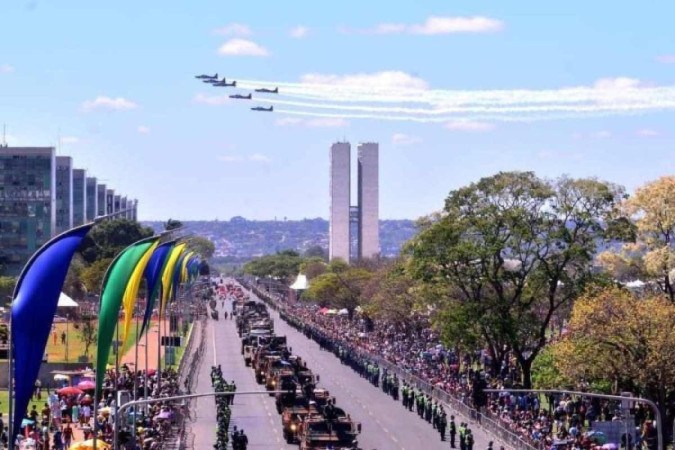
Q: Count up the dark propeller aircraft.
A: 6